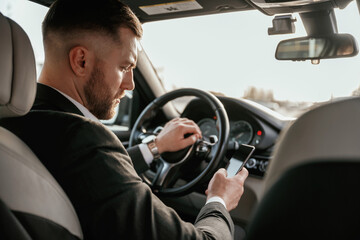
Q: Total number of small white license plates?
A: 0